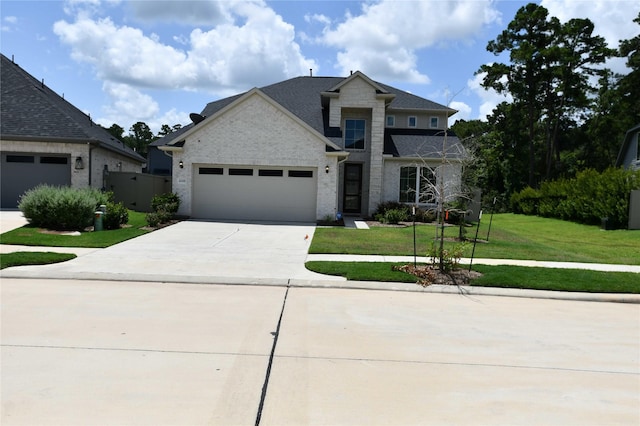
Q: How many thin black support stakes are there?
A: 3